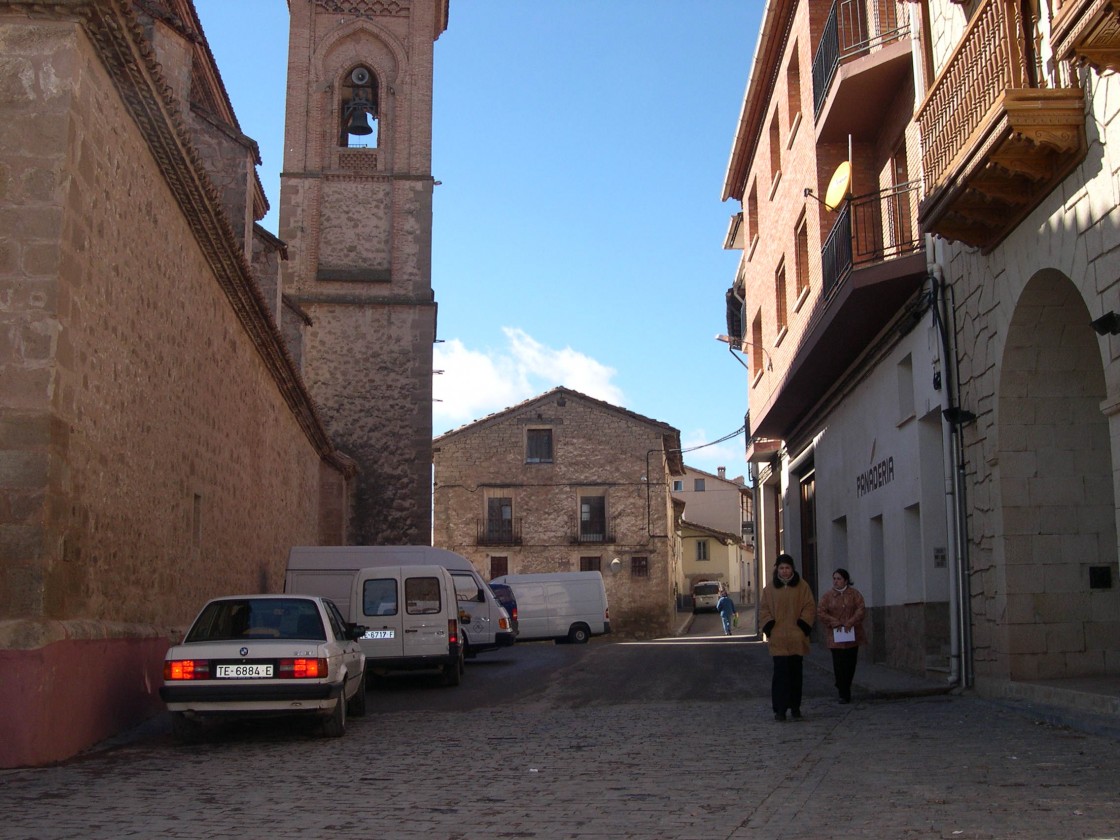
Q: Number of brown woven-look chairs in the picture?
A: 0